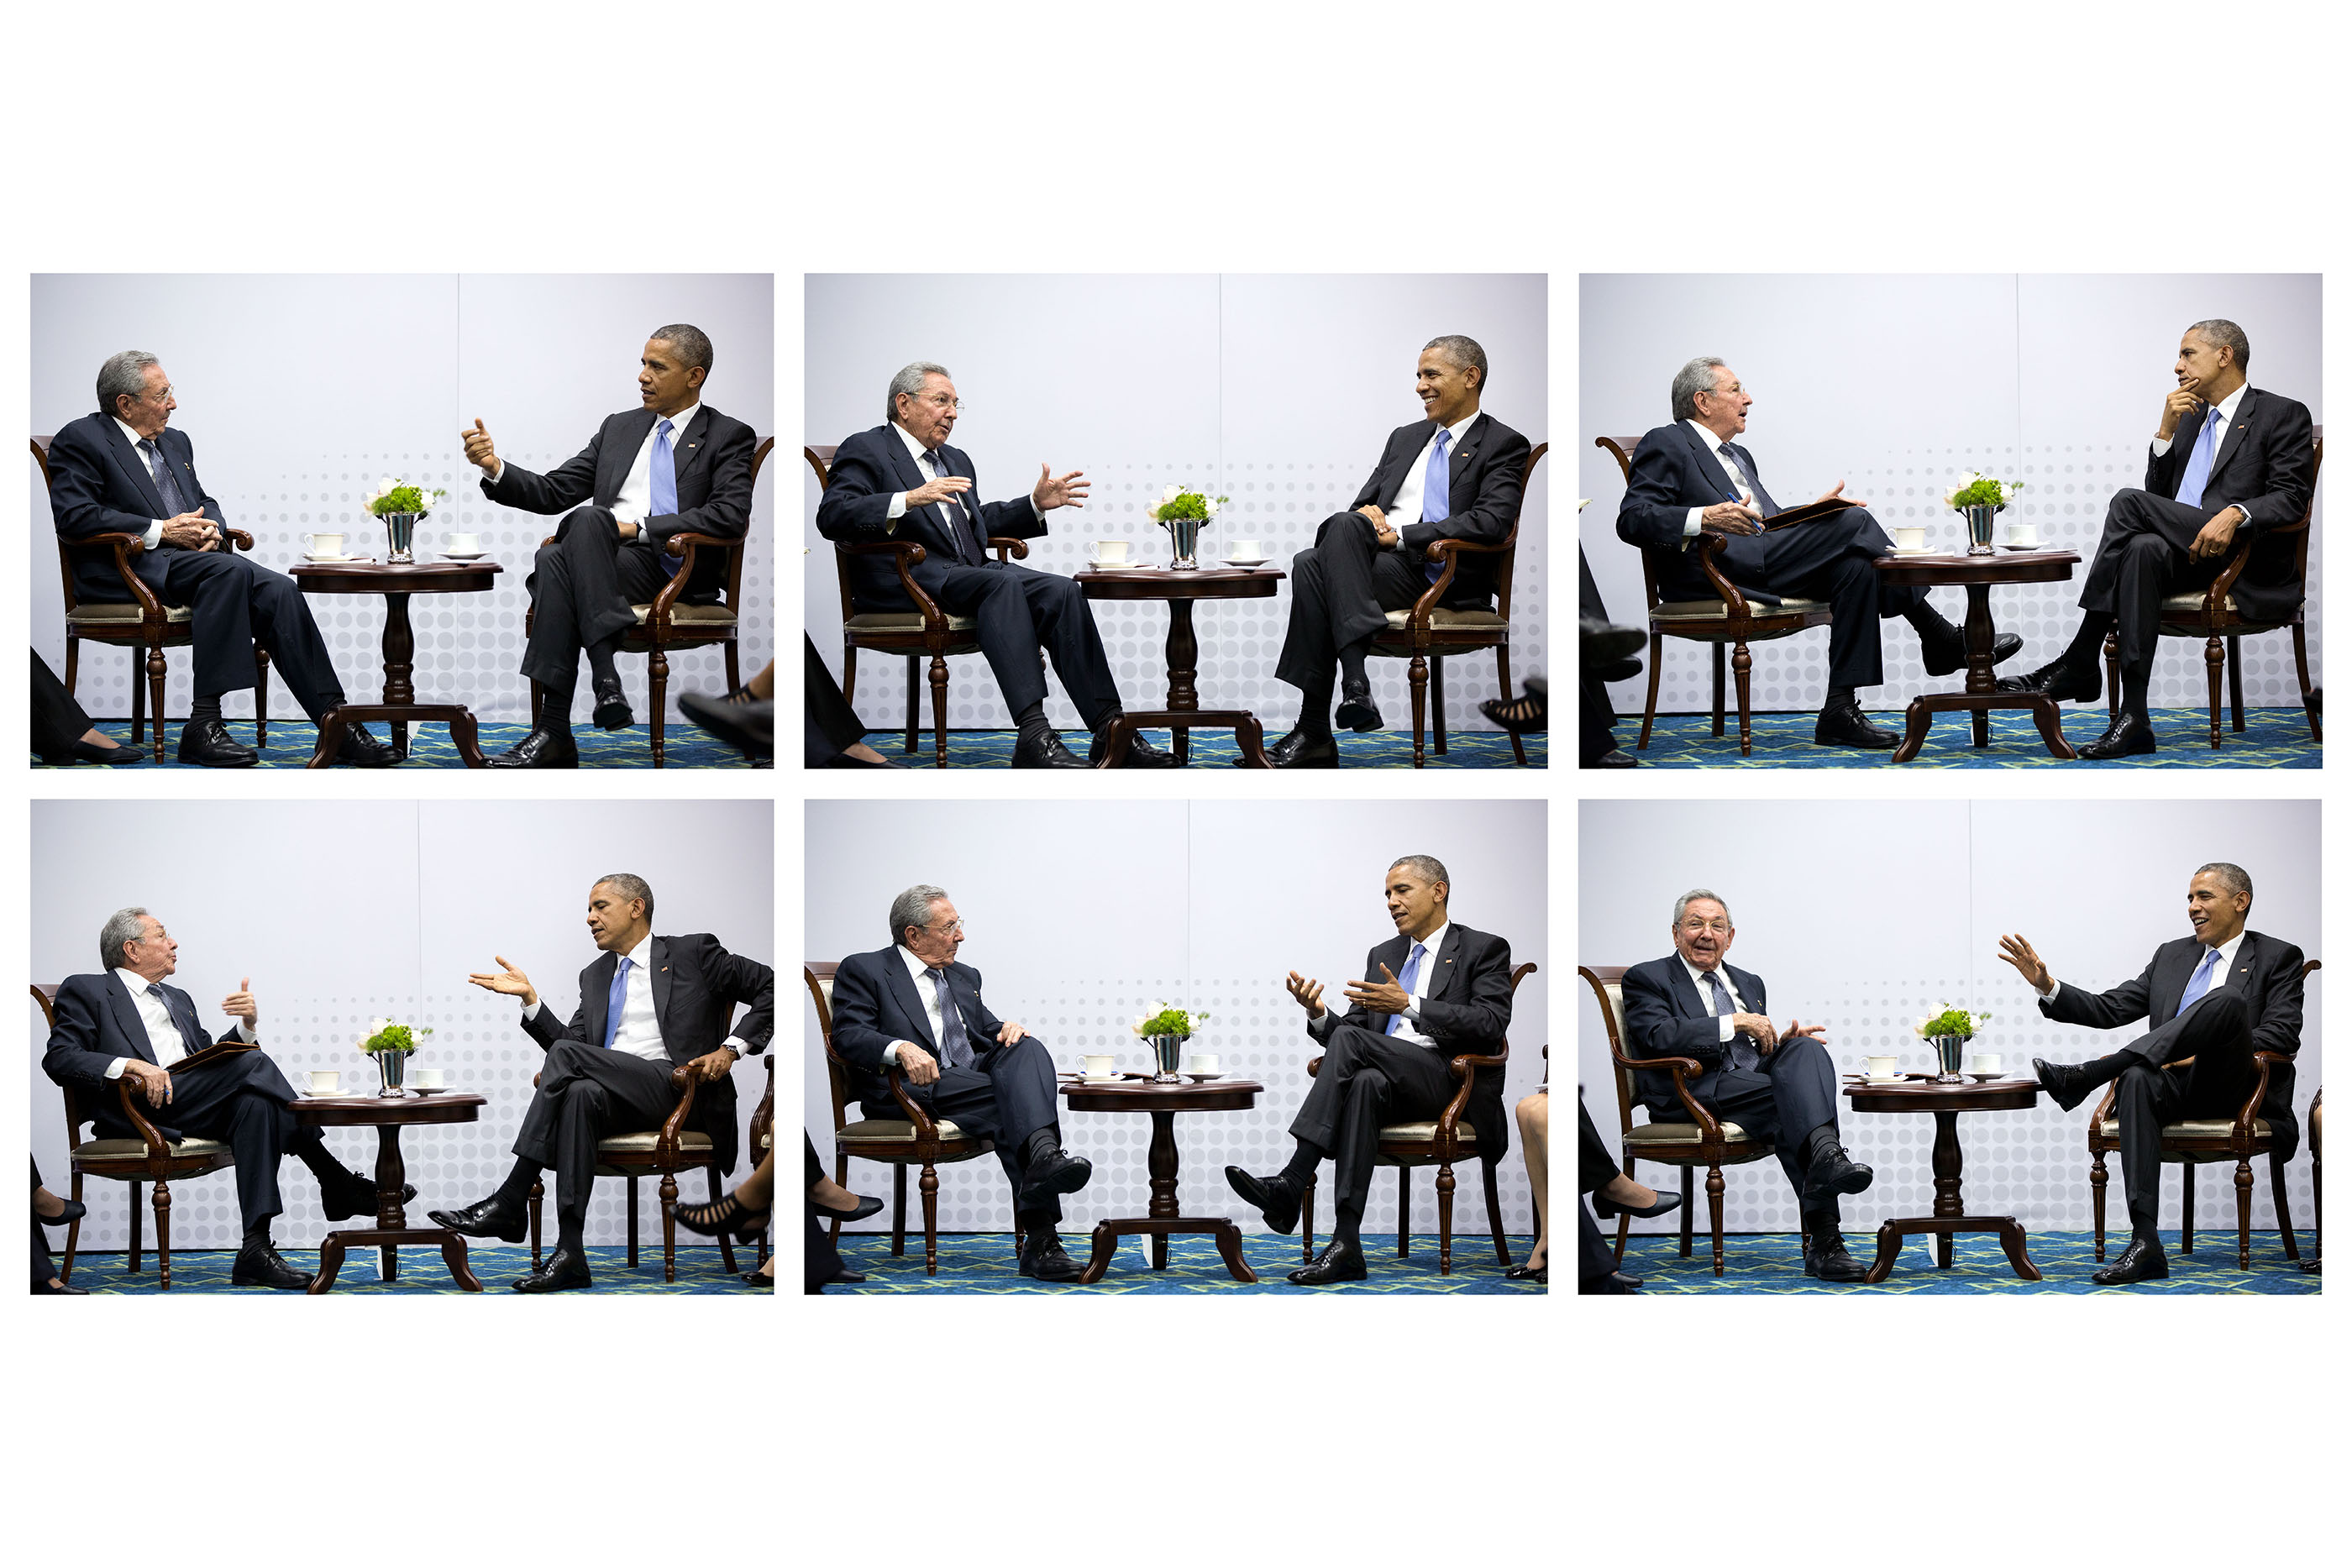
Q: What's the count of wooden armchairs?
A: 12